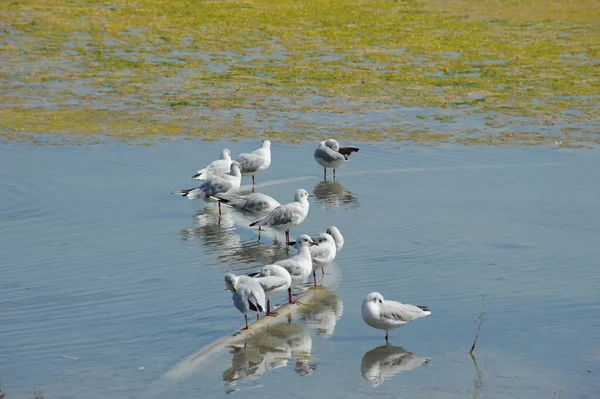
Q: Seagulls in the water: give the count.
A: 12